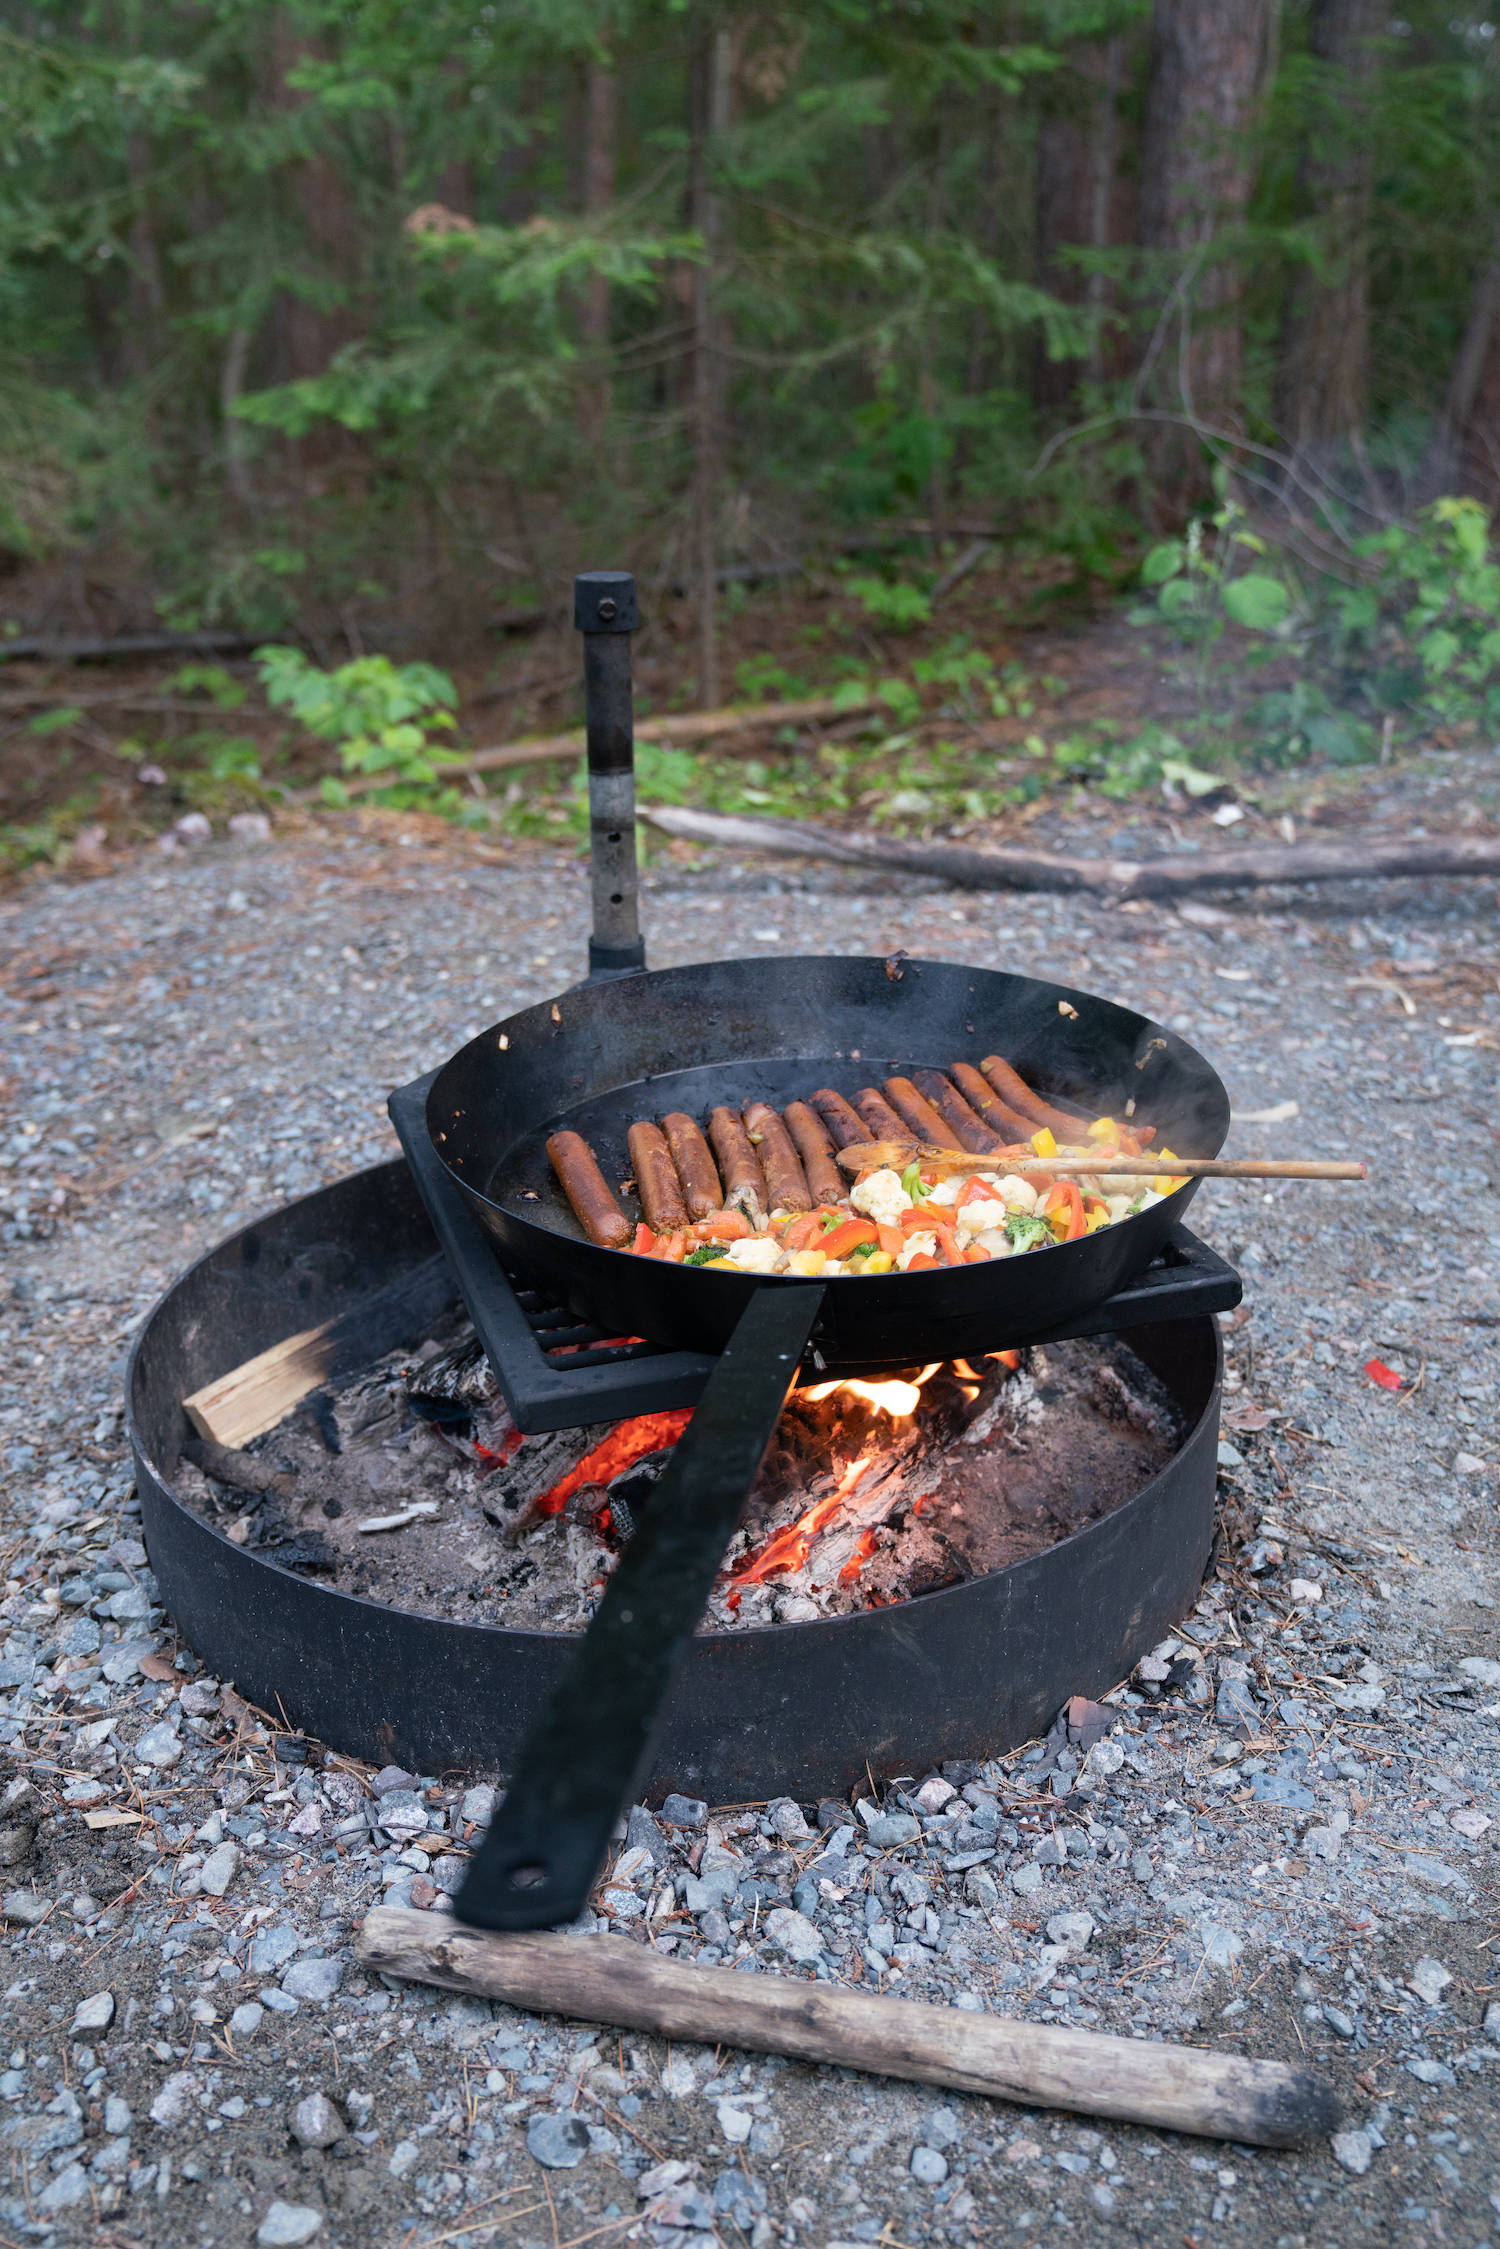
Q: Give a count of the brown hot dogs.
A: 12